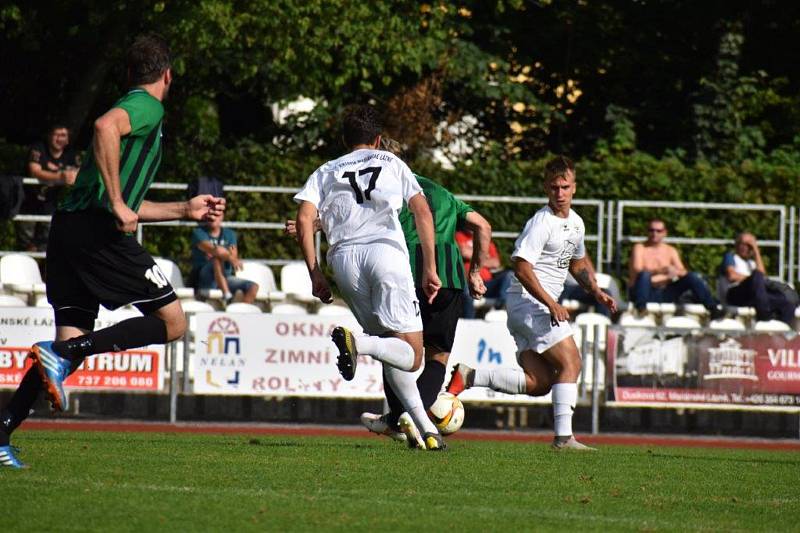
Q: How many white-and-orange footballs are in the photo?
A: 1